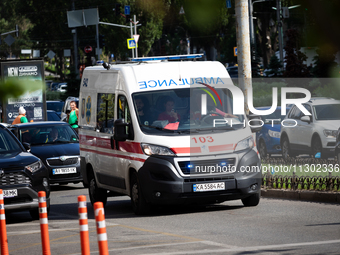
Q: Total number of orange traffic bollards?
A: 4